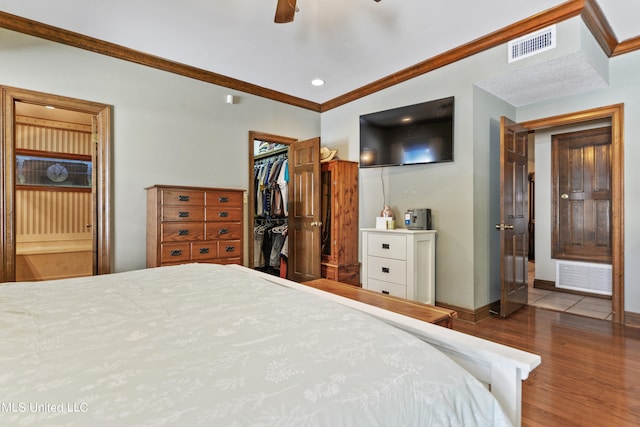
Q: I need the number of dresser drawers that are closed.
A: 12